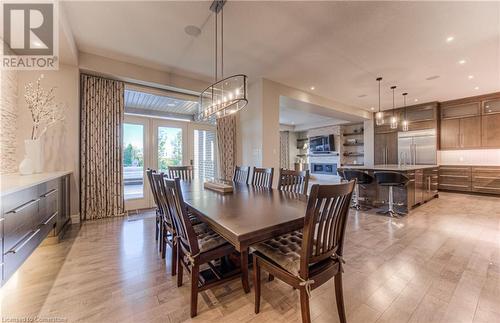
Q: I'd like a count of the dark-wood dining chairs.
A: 8